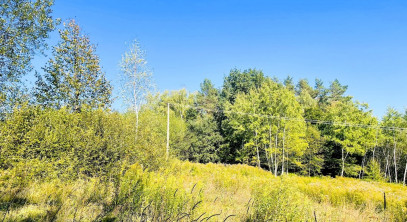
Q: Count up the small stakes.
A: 2